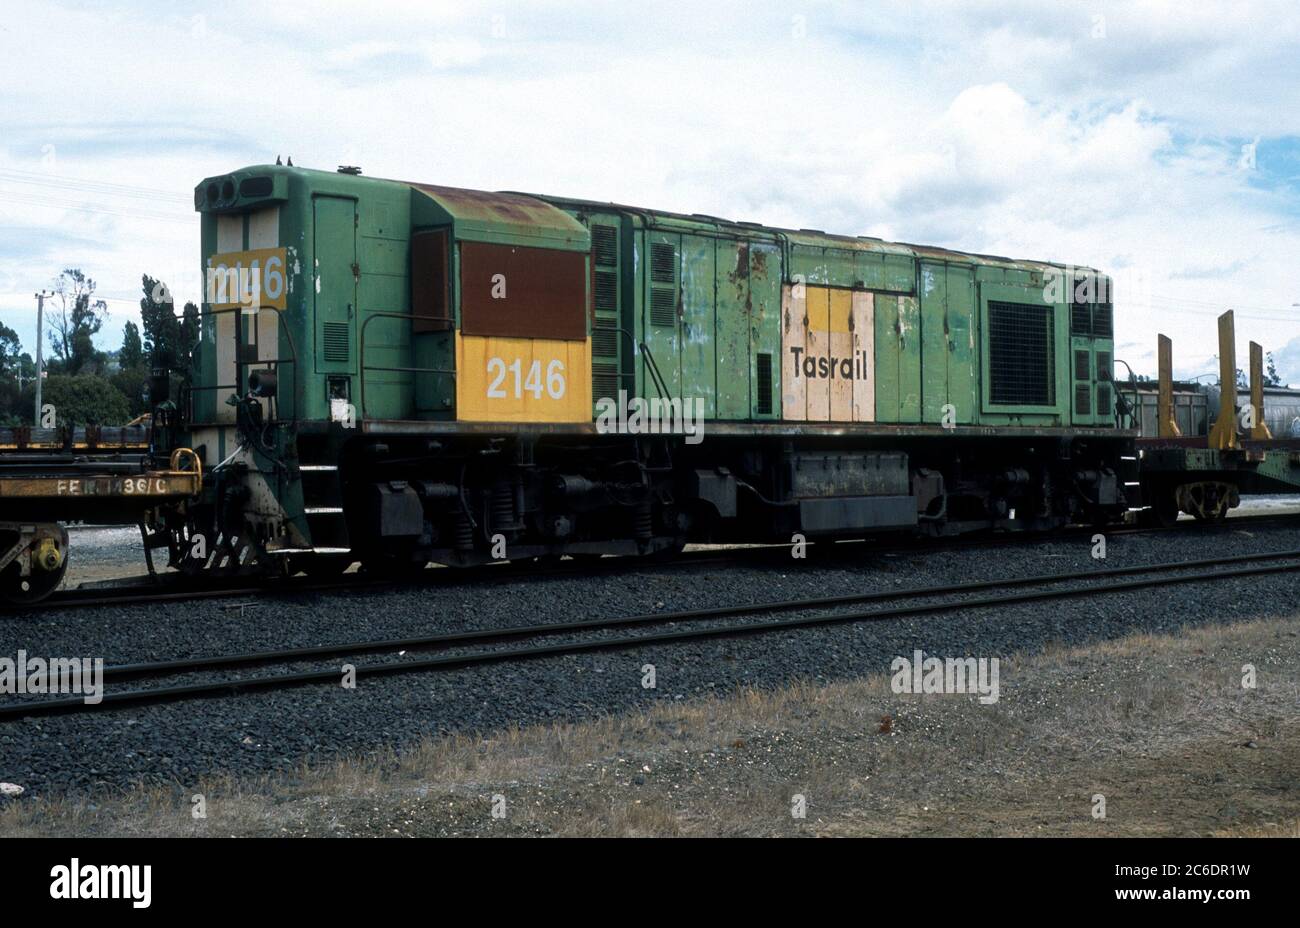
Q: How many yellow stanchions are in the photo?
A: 3